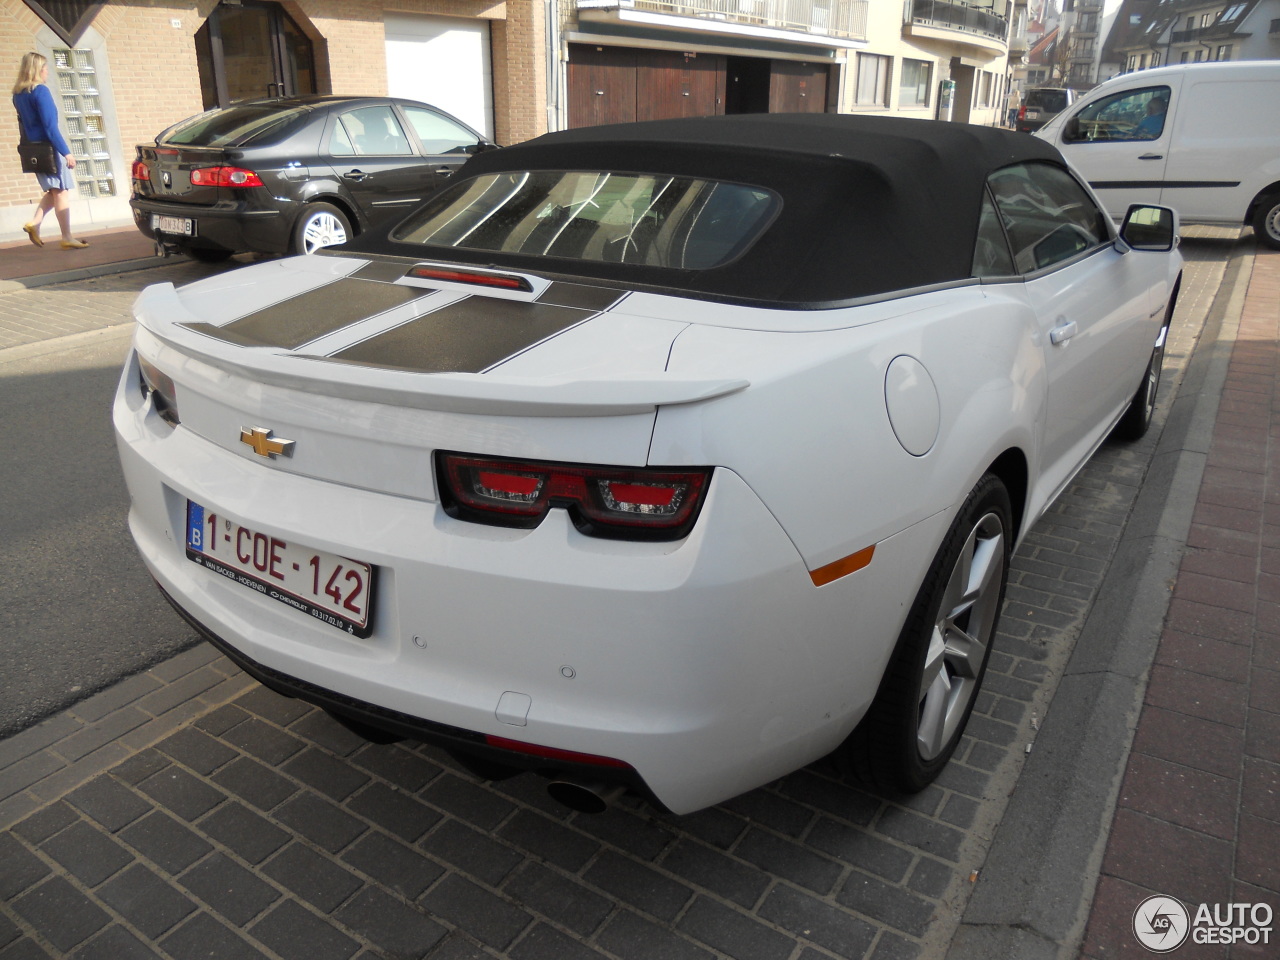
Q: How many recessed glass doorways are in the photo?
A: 1